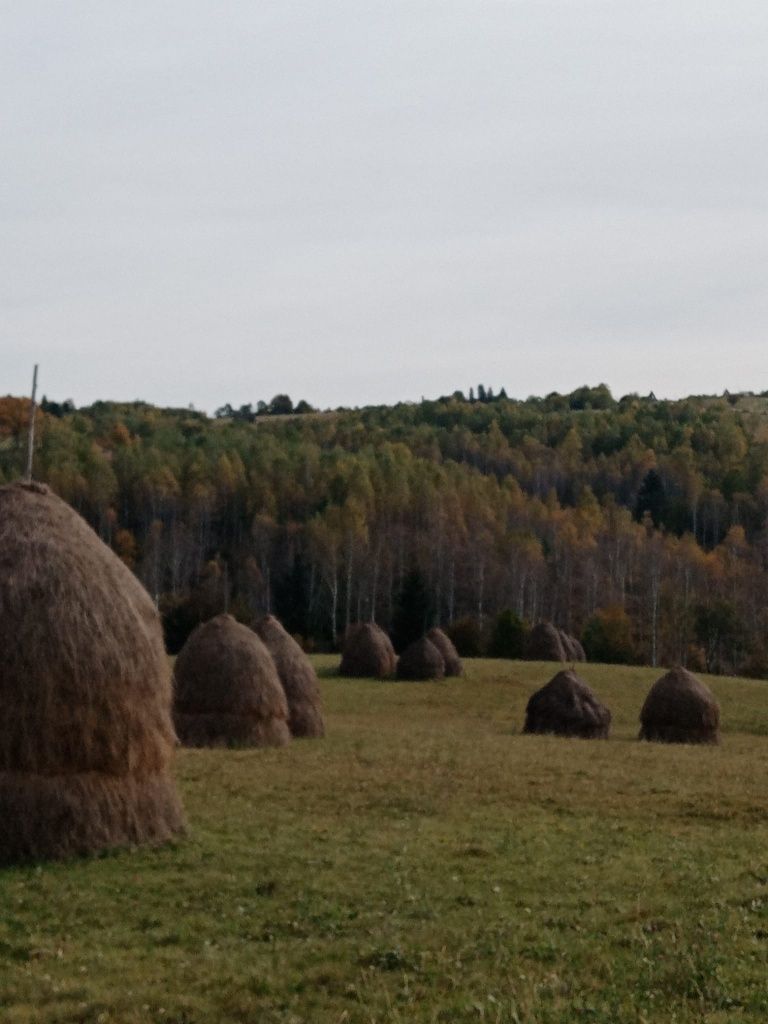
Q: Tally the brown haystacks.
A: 11